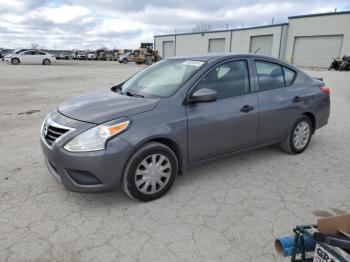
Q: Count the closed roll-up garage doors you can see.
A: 4